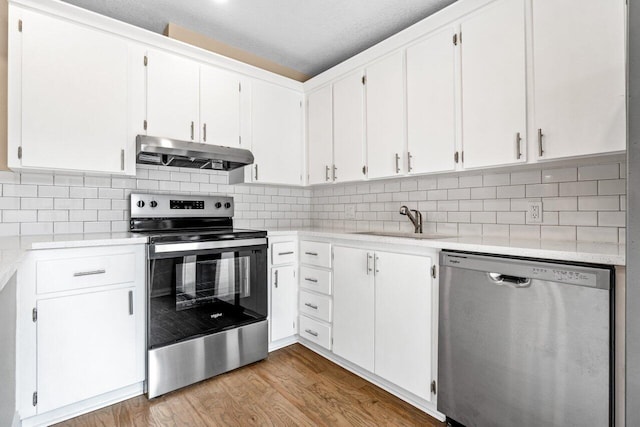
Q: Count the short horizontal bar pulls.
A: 6